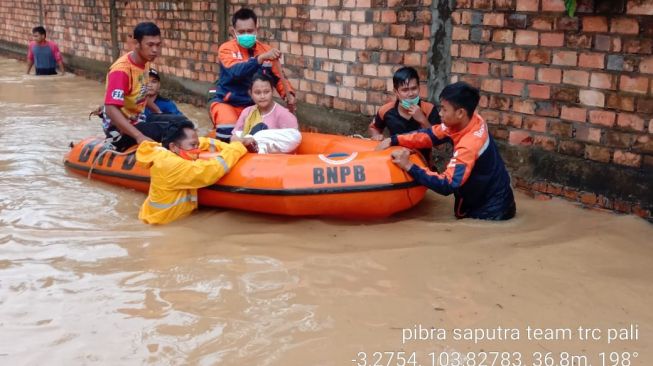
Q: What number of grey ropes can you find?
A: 1